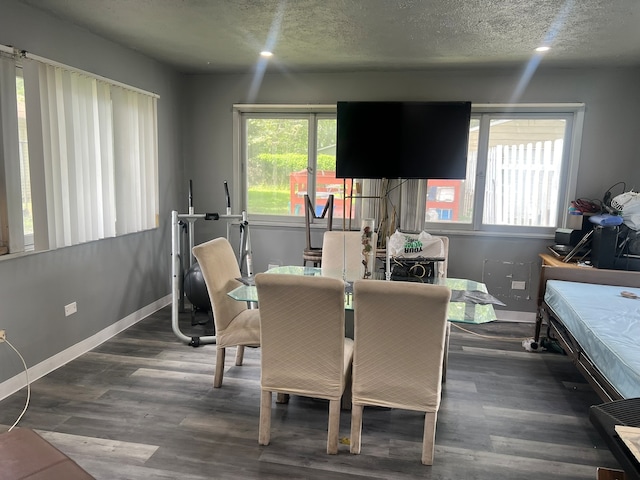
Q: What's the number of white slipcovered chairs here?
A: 5